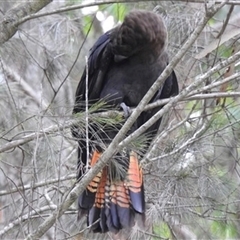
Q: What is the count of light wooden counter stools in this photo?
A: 0